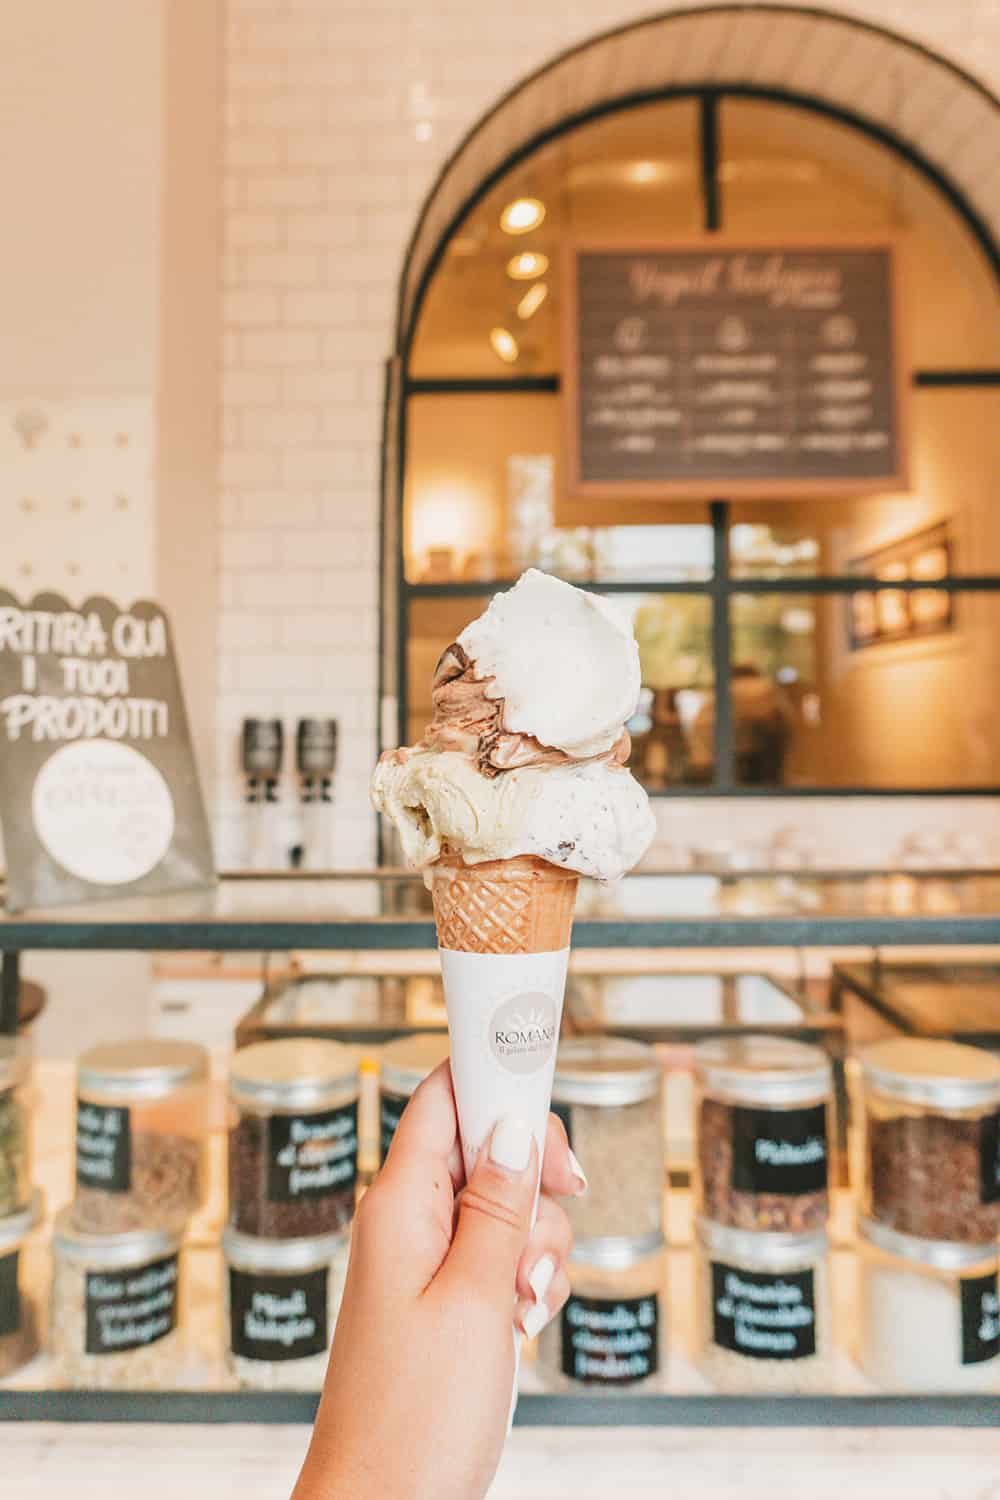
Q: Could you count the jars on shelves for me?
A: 13